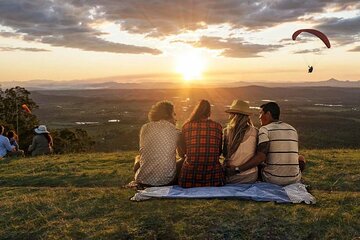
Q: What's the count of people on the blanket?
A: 4